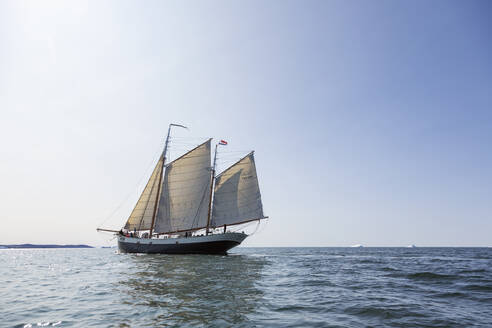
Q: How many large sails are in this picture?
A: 3